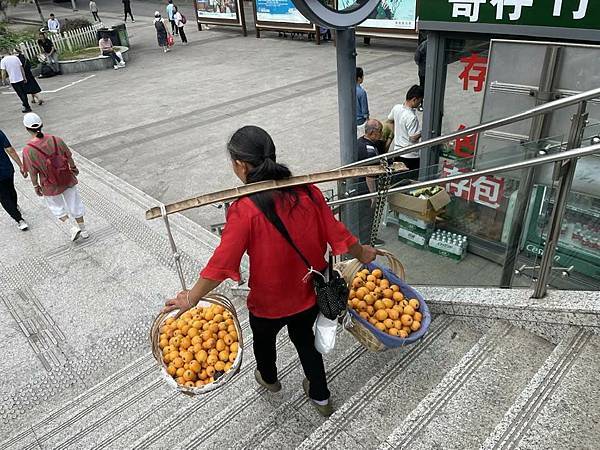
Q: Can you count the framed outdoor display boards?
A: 3